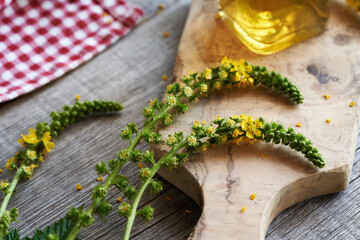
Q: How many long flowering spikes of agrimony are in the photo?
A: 3